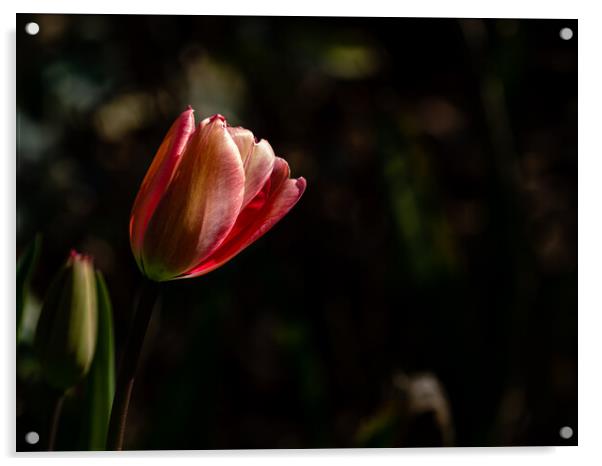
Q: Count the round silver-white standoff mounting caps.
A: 4